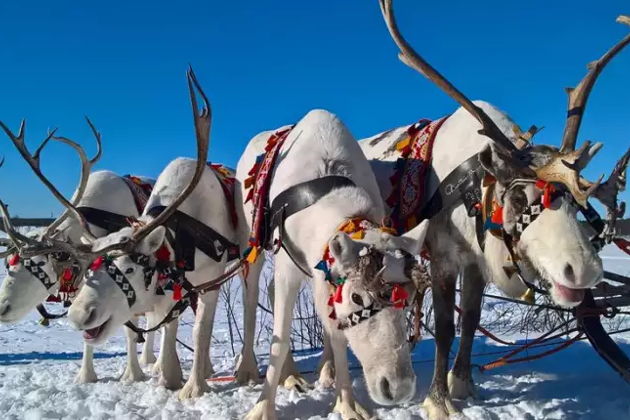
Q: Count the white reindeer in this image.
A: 4